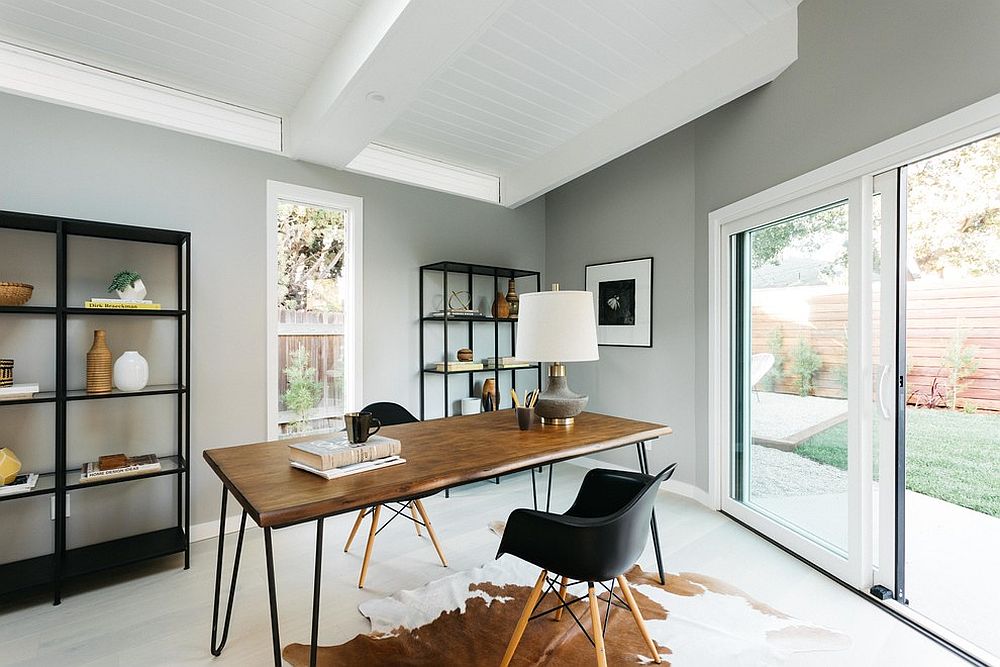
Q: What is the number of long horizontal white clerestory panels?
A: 2